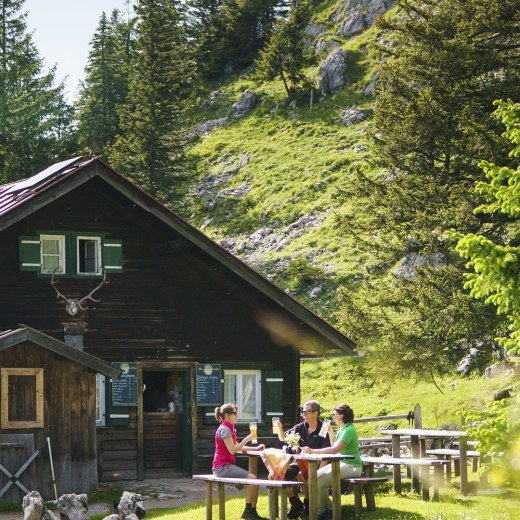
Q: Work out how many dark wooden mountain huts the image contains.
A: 1